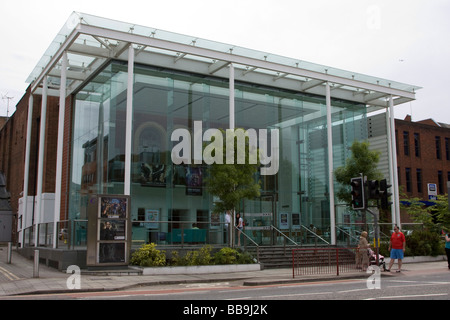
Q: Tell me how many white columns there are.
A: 8